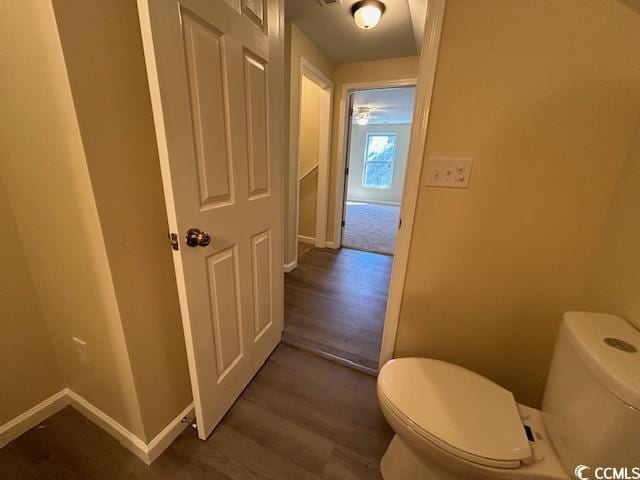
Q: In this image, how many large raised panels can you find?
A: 4